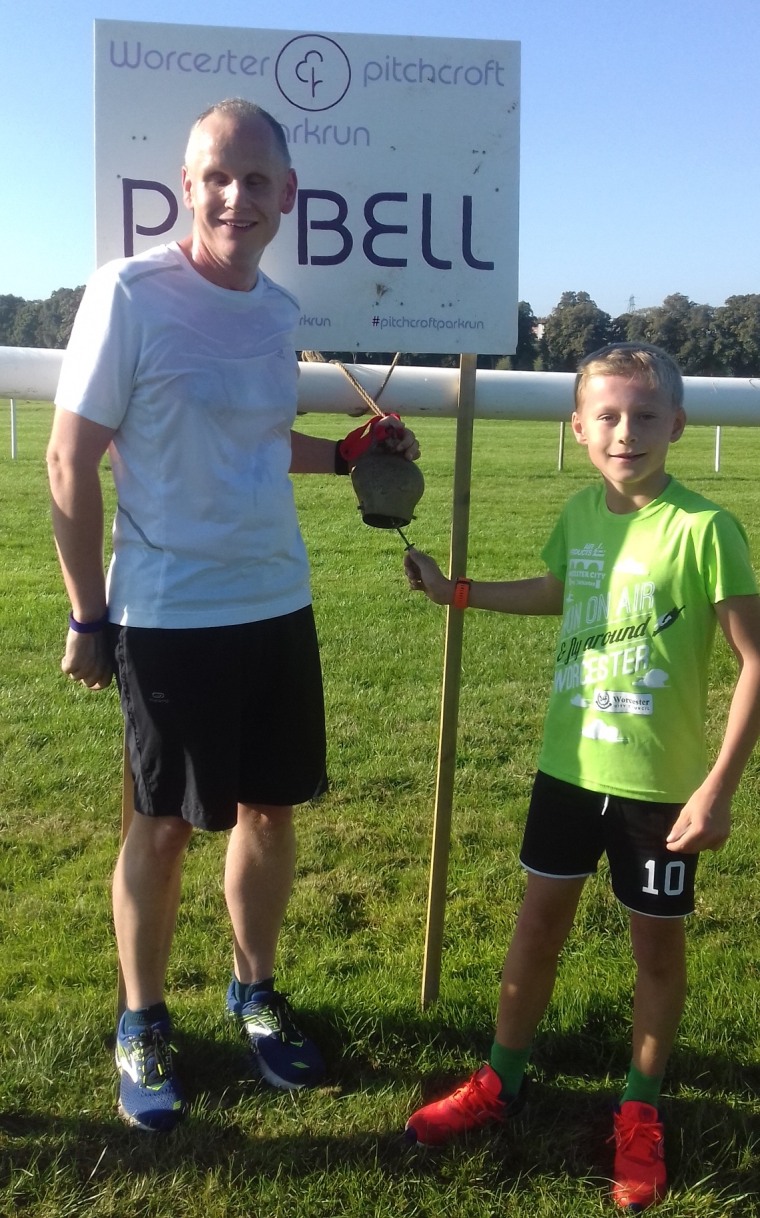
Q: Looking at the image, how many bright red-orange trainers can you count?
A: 2